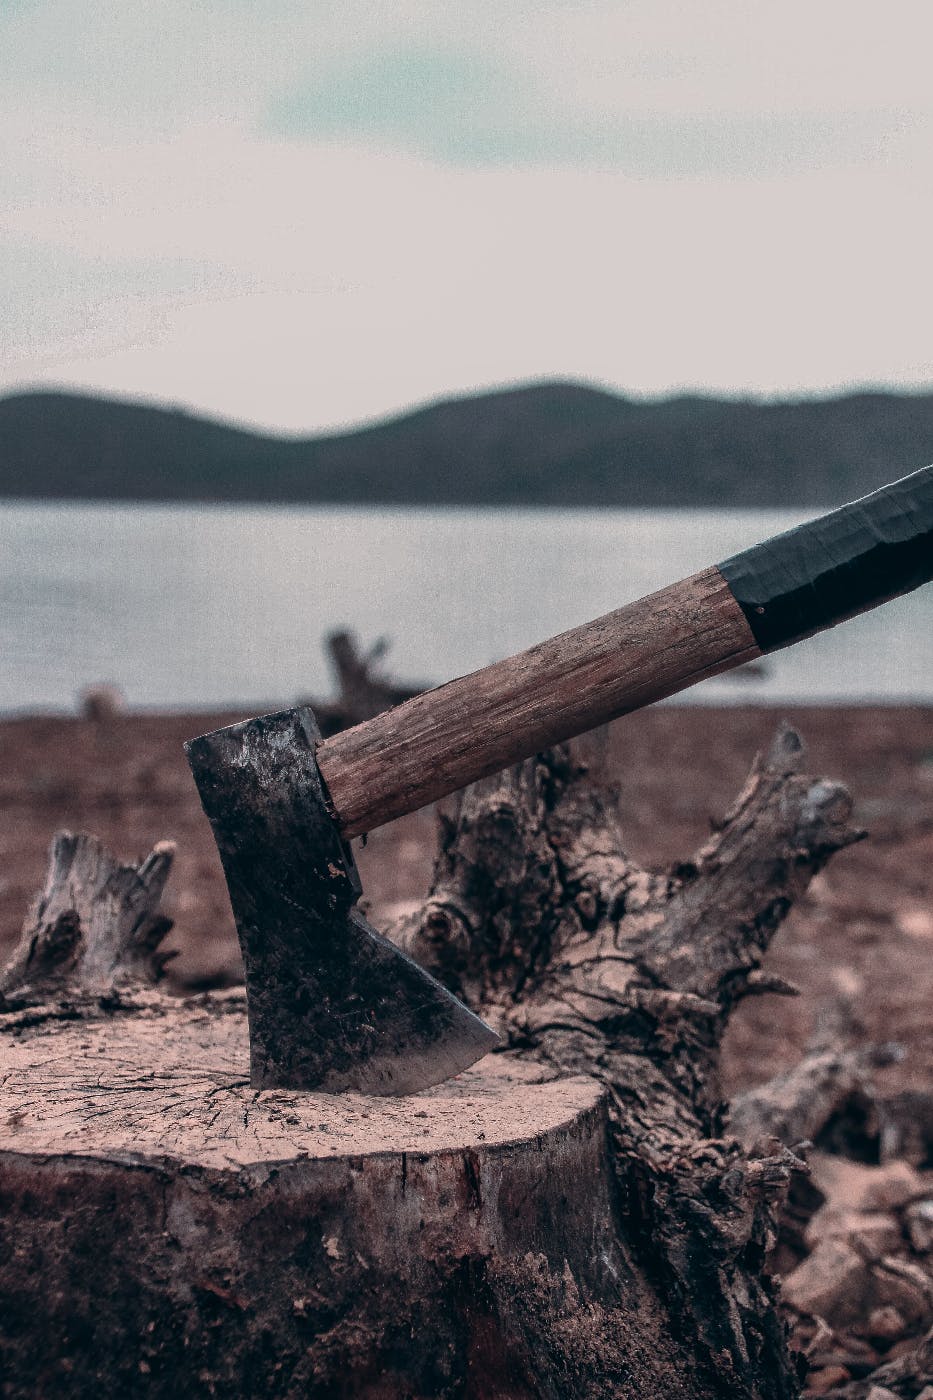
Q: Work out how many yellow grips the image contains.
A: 0